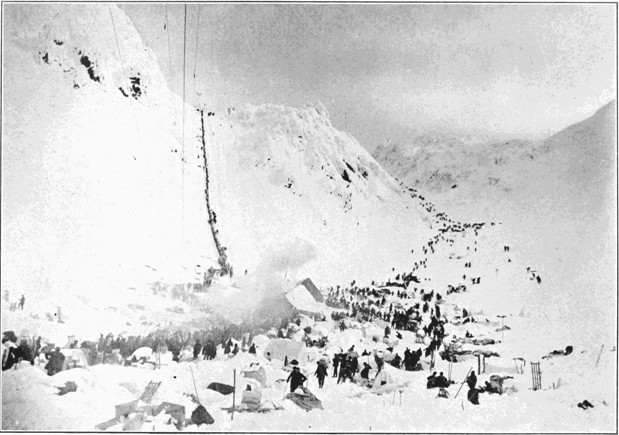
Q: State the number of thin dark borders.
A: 1